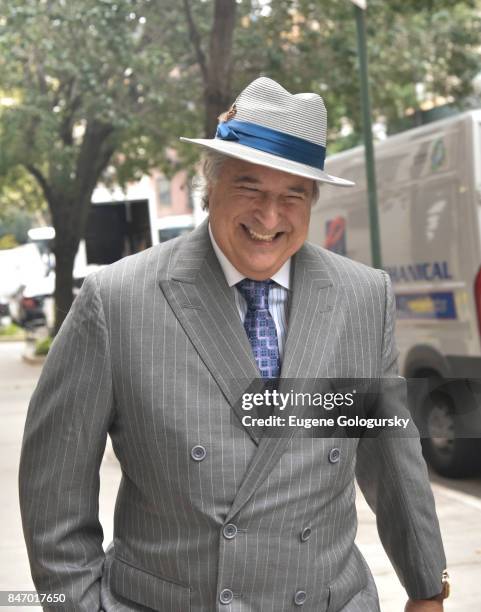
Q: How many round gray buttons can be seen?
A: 6